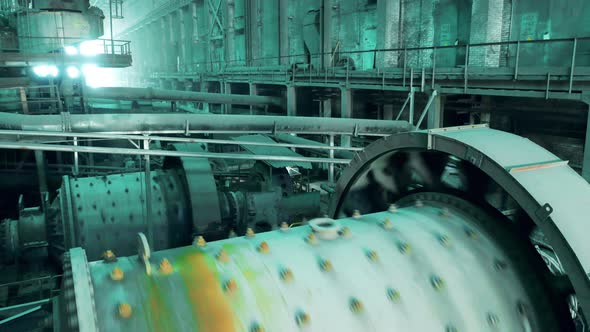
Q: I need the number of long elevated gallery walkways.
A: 1